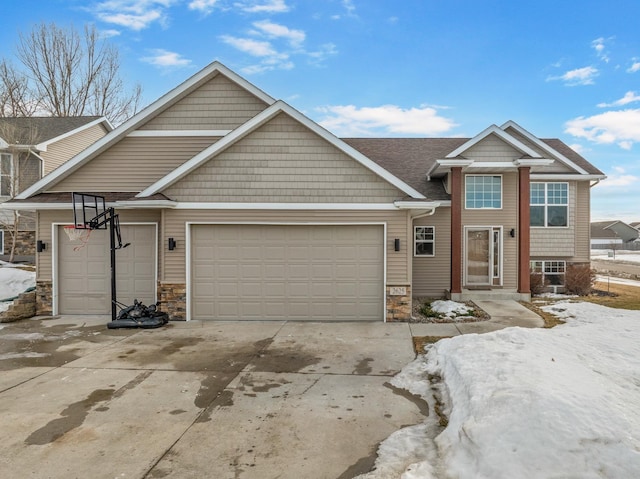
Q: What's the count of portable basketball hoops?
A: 1